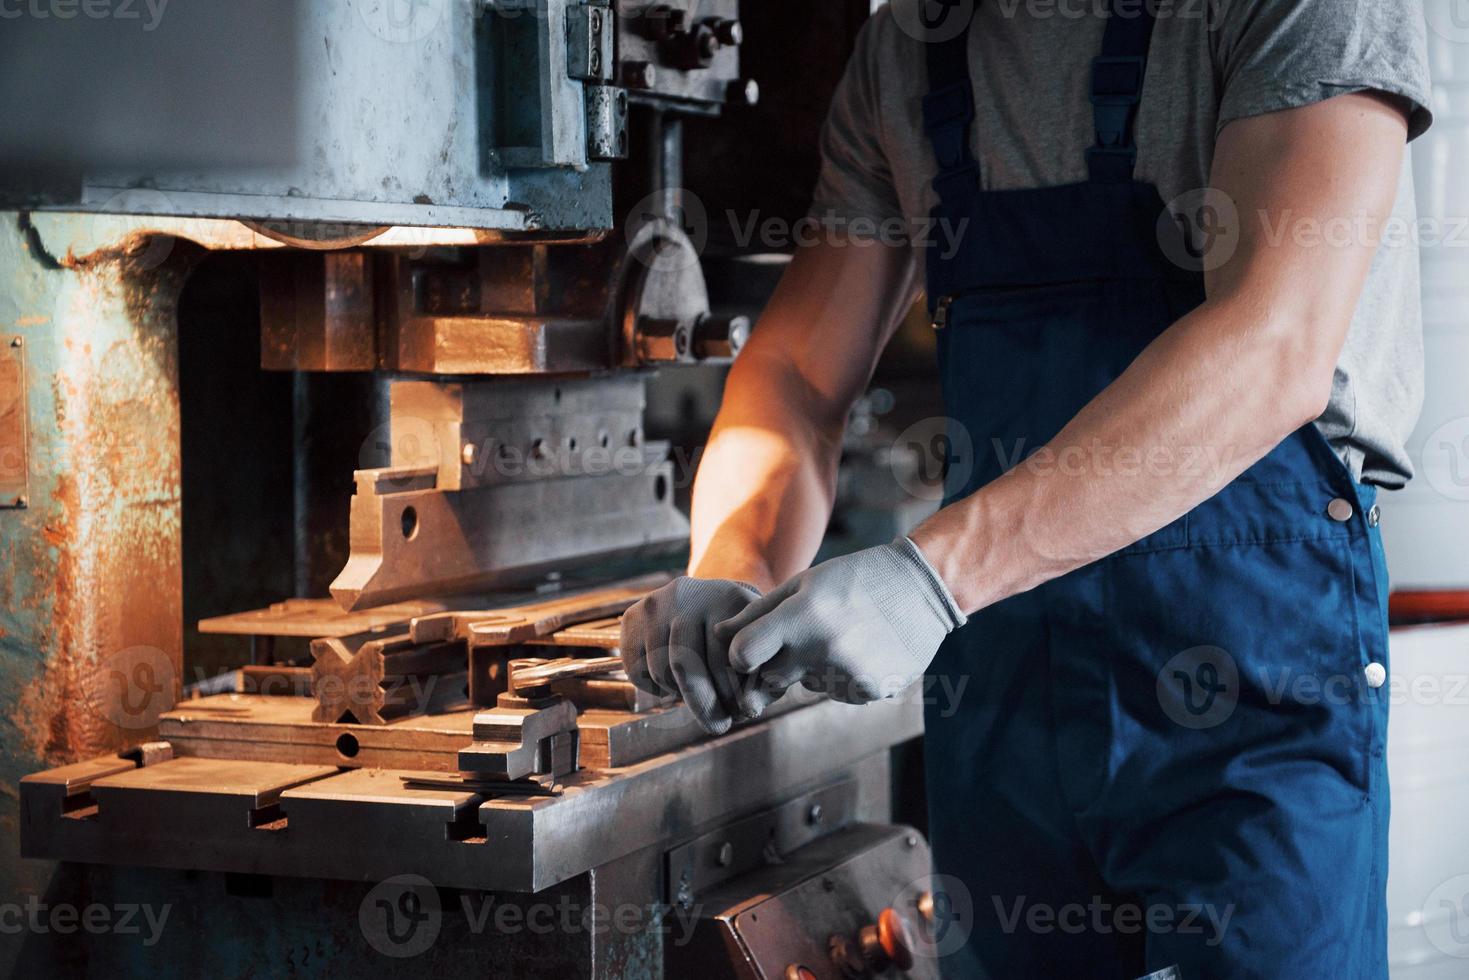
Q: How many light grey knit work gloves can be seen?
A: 2